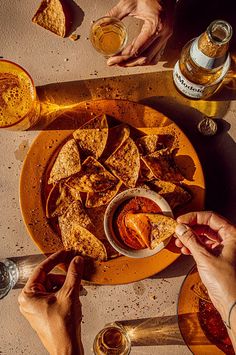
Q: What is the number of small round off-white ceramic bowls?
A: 1